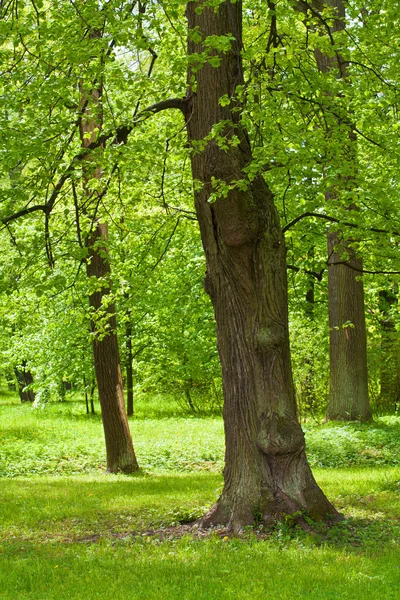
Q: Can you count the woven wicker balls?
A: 0